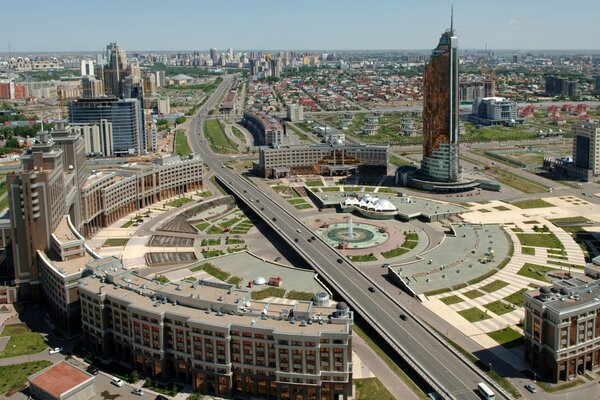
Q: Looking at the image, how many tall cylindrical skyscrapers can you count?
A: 1